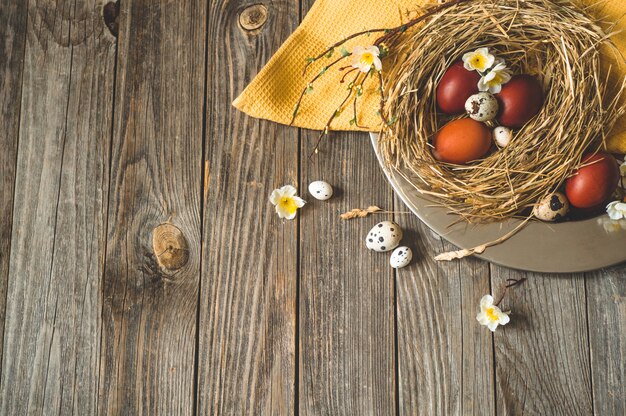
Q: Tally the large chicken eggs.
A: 4